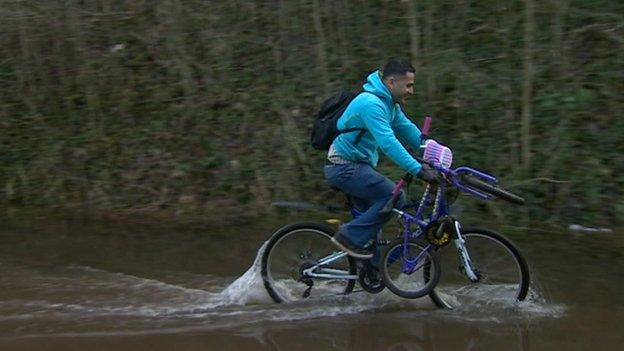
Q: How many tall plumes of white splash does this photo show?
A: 1